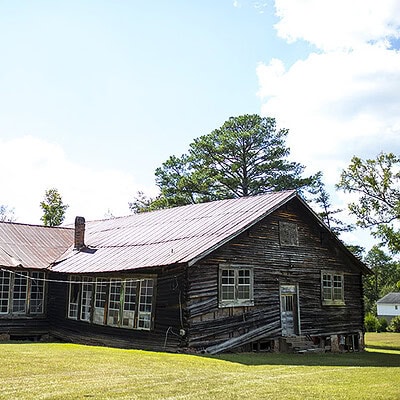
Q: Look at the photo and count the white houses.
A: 1